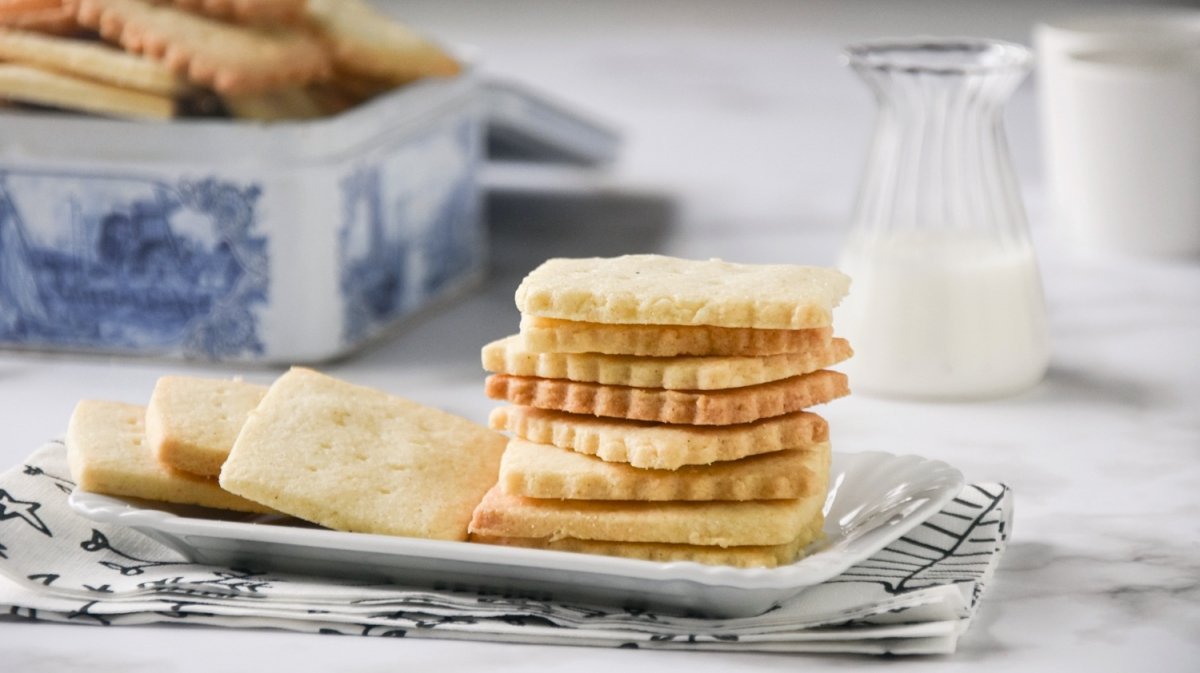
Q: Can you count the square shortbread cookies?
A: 11